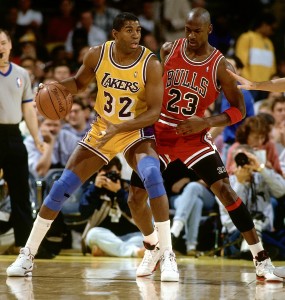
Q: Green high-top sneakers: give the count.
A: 0